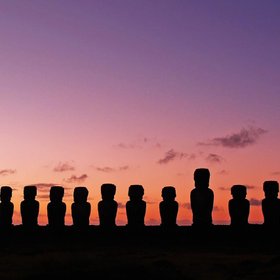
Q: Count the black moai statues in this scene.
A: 10